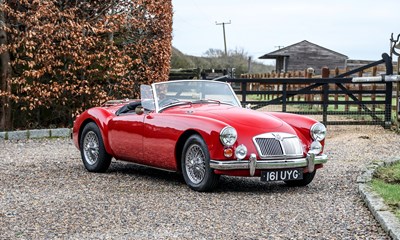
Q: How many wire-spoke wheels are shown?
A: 2